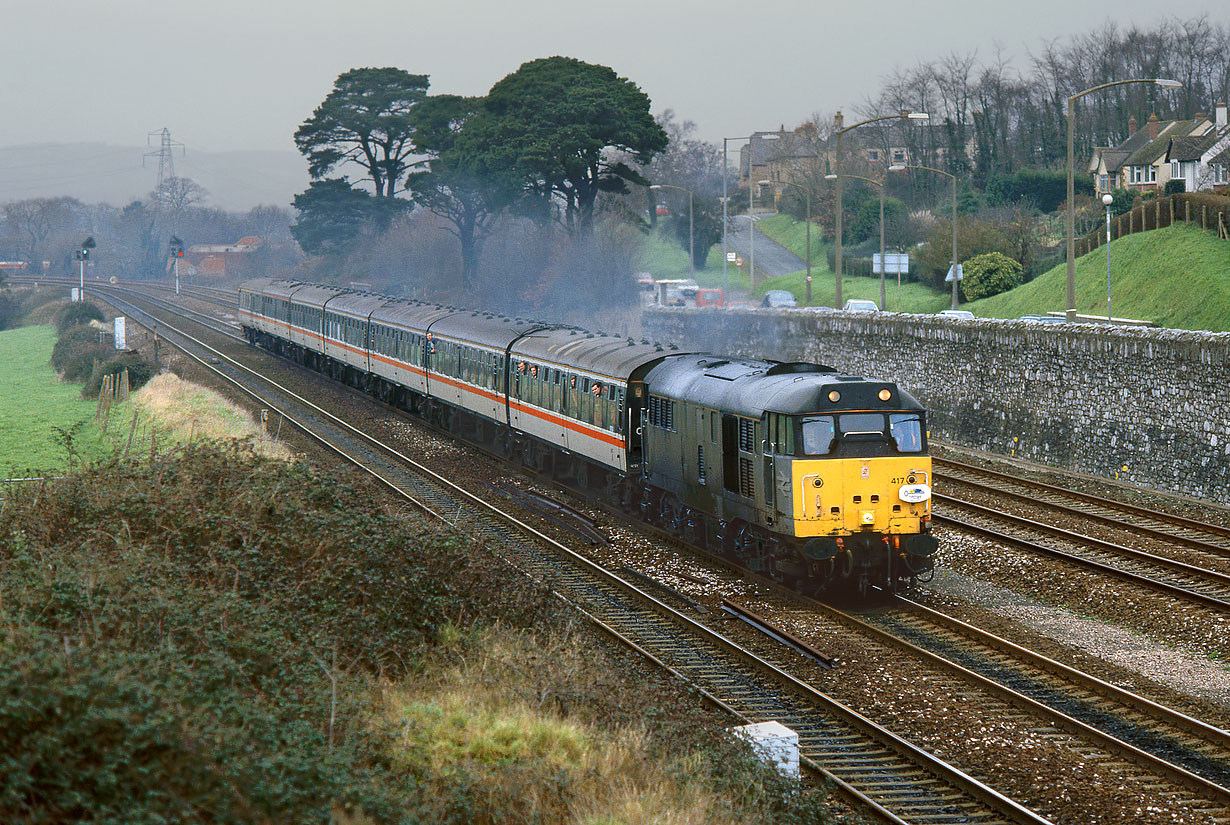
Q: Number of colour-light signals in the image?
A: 2